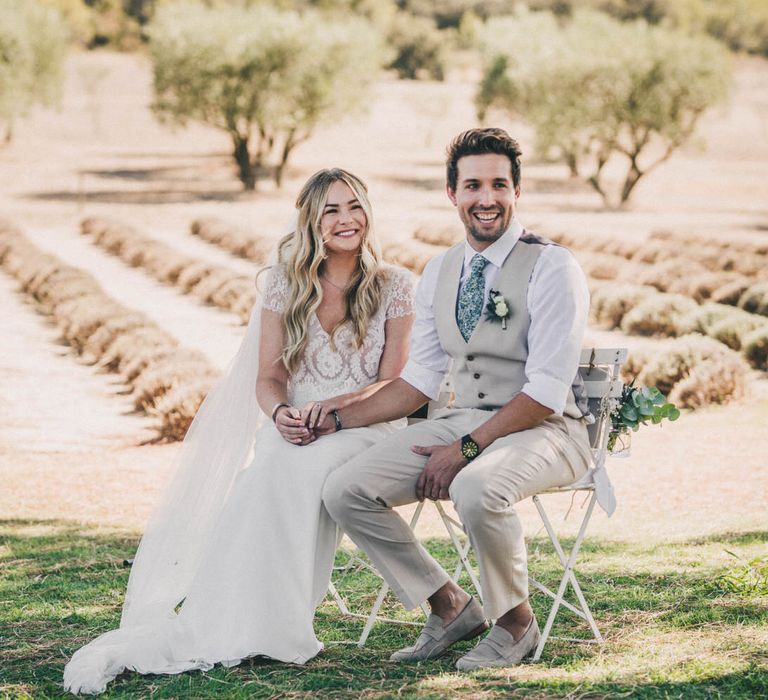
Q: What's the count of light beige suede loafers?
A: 2